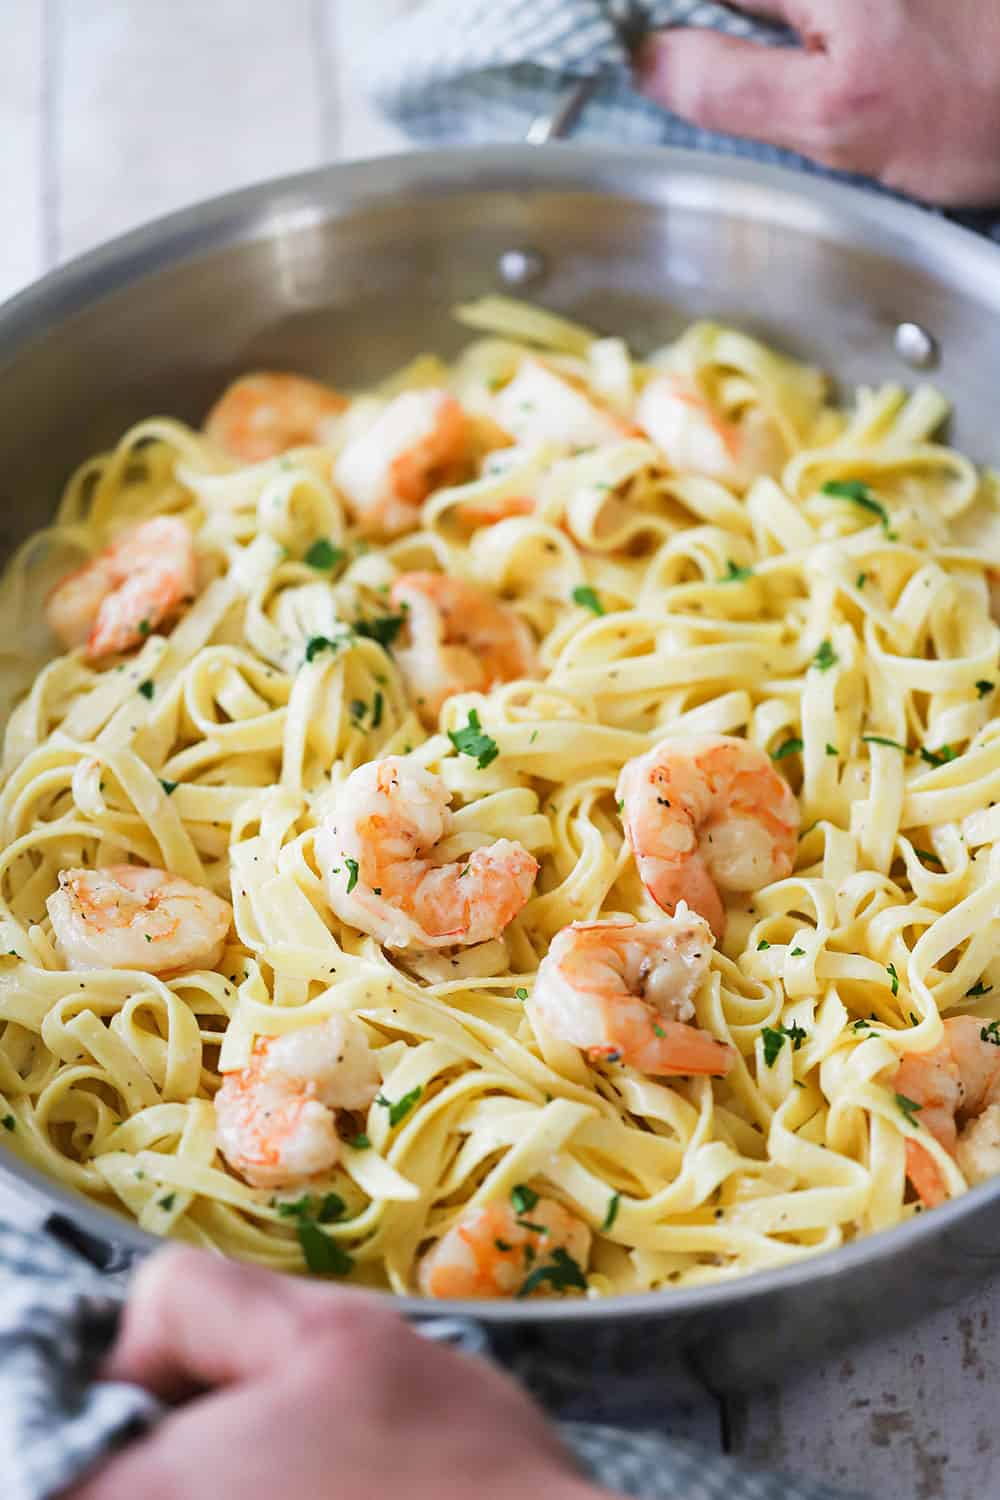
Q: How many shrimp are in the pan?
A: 13